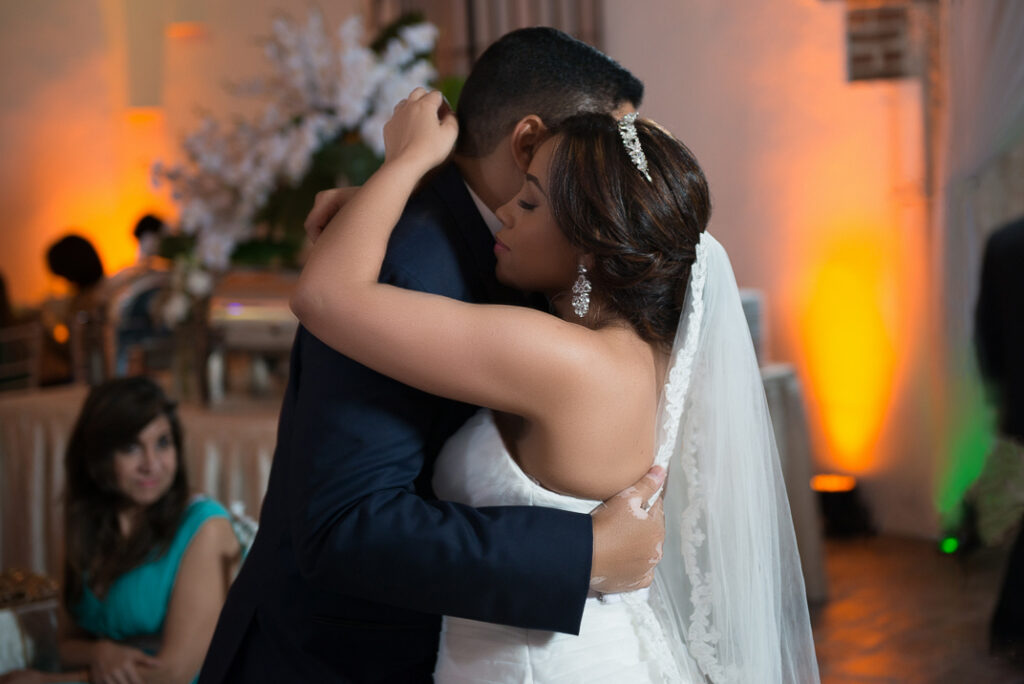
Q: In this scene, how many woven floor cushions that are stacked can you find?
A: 0